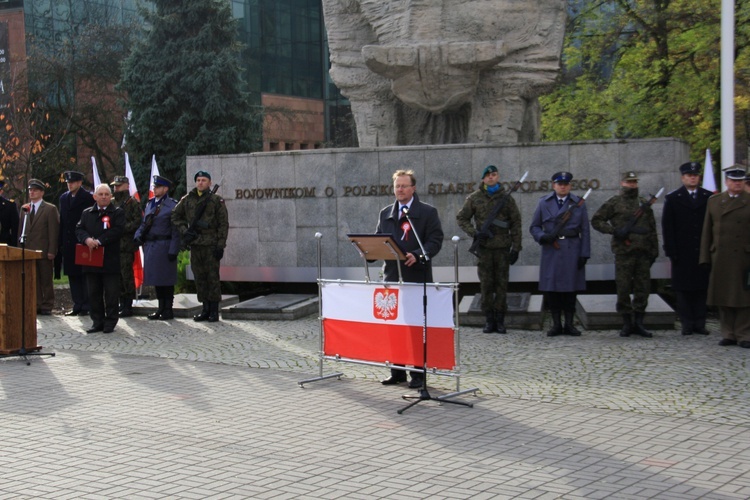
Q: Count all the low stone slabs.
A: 4